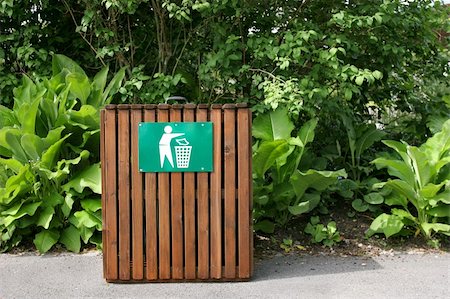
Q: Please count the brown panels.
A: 11